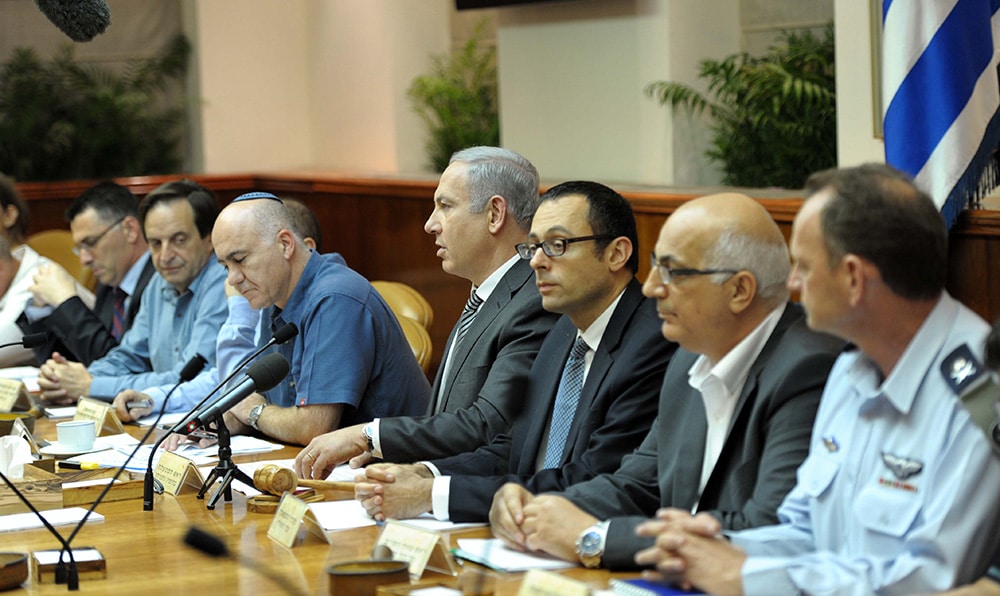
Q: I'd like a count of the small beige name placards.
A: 6